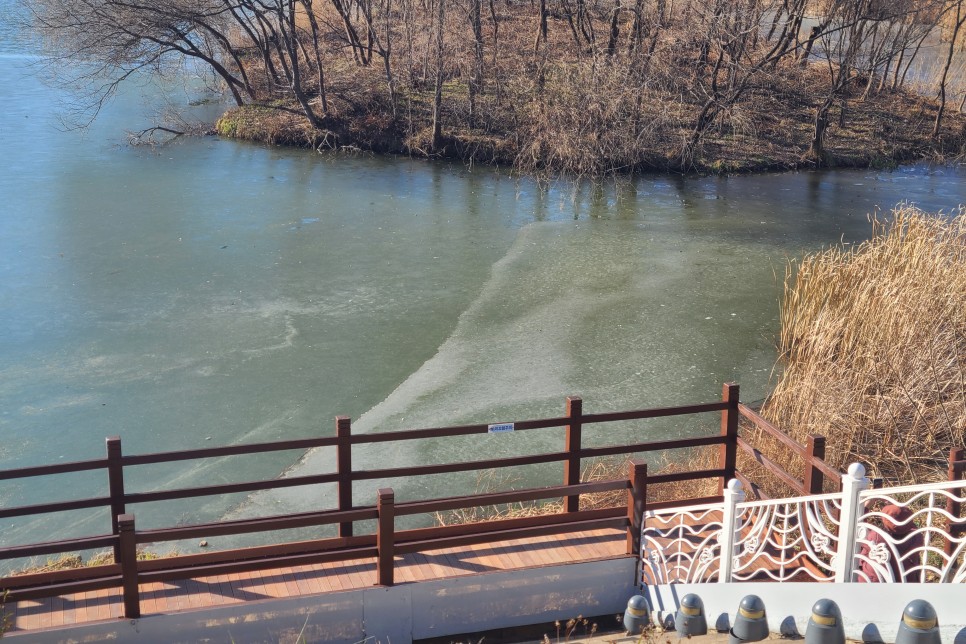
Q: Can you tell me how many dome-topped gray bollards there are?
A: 5